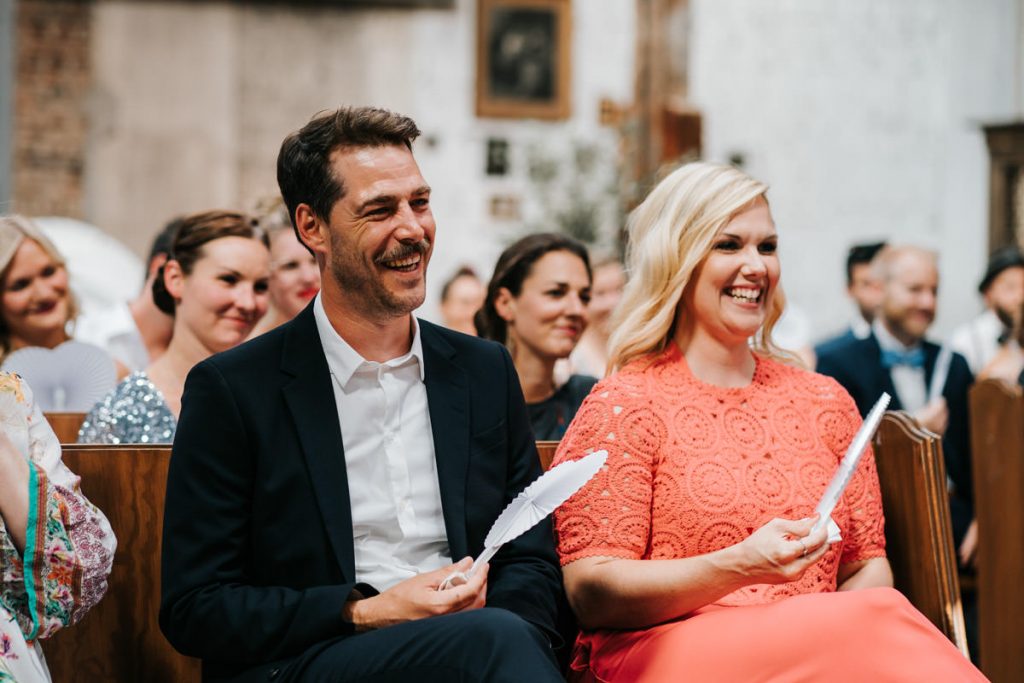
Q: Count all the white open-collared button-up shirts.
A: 1